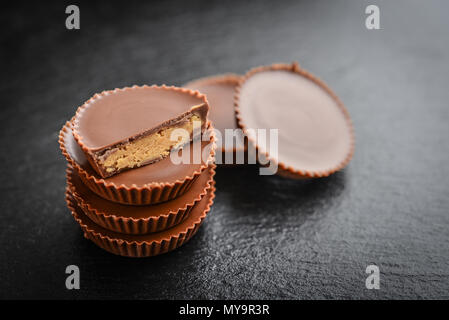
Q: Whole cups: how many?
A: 5